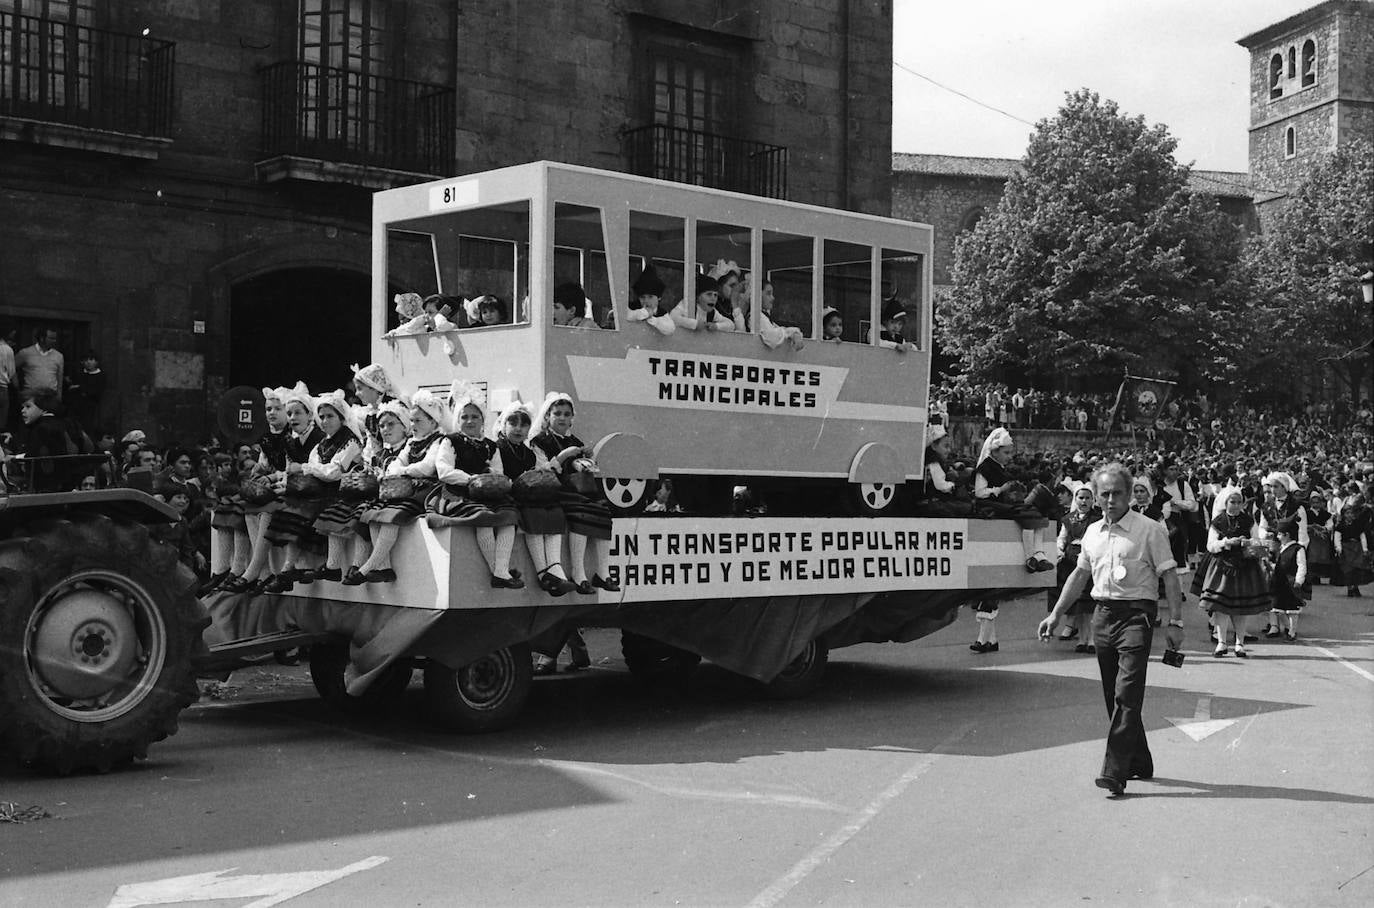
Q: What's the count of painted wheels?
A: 2